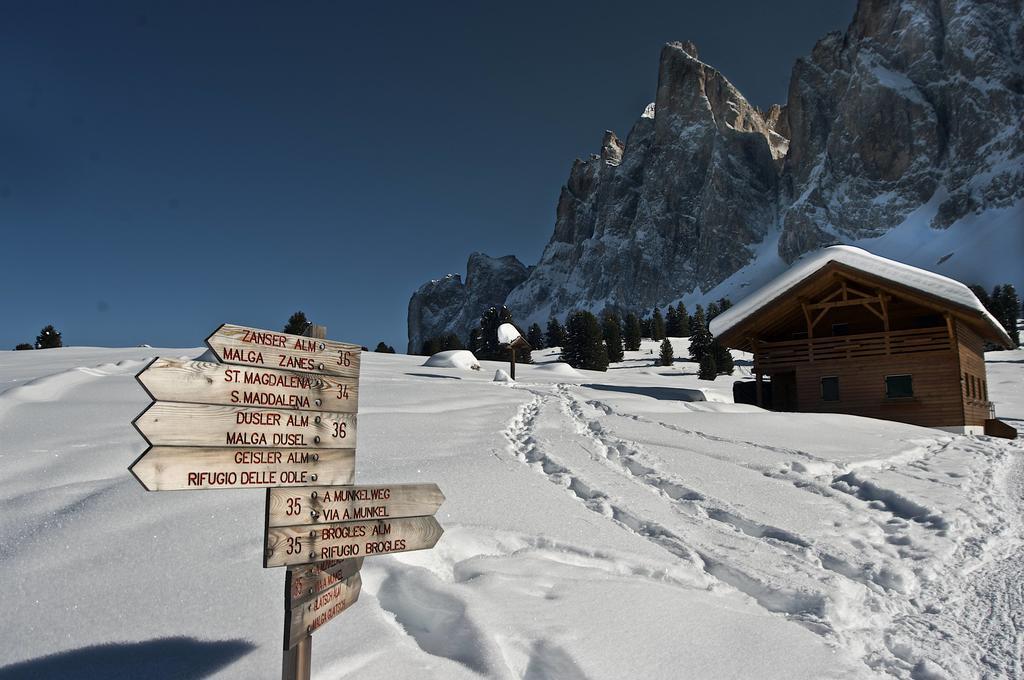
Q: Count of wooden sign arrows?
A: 8